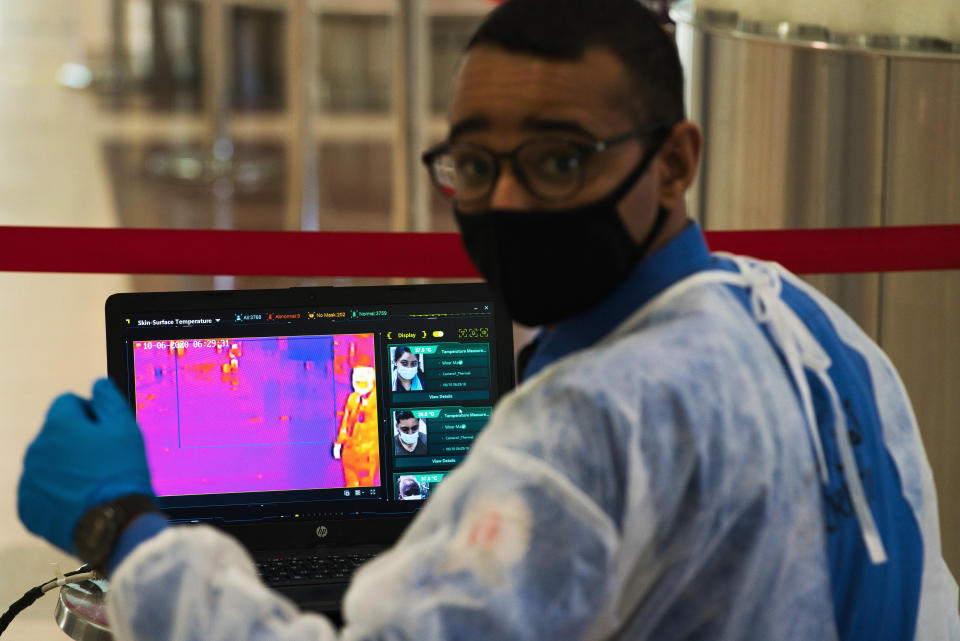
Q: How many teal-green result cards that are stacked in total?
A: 3